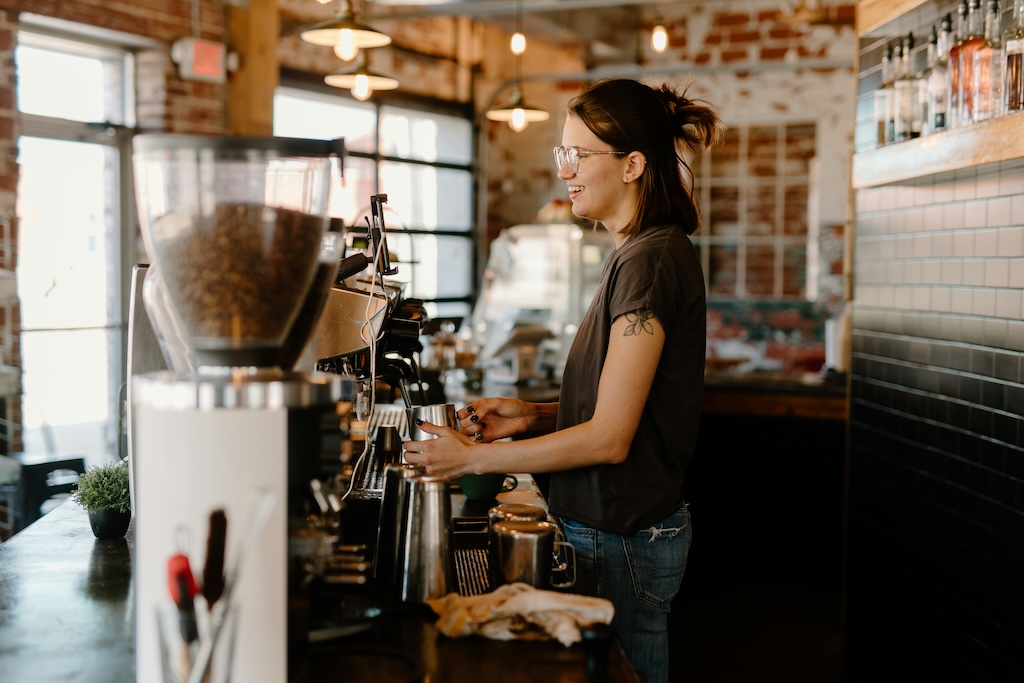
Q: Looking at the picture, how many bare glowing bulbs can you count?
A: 2